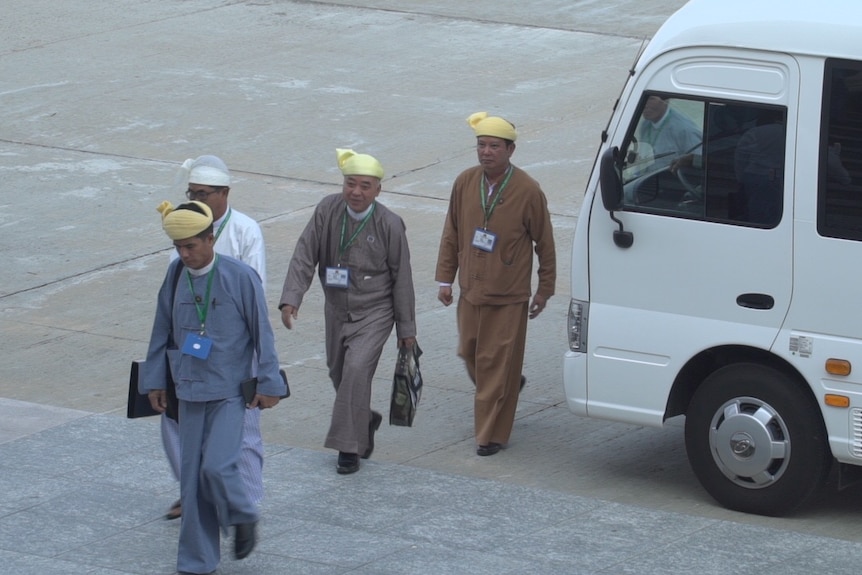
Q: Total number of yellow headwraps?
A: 3